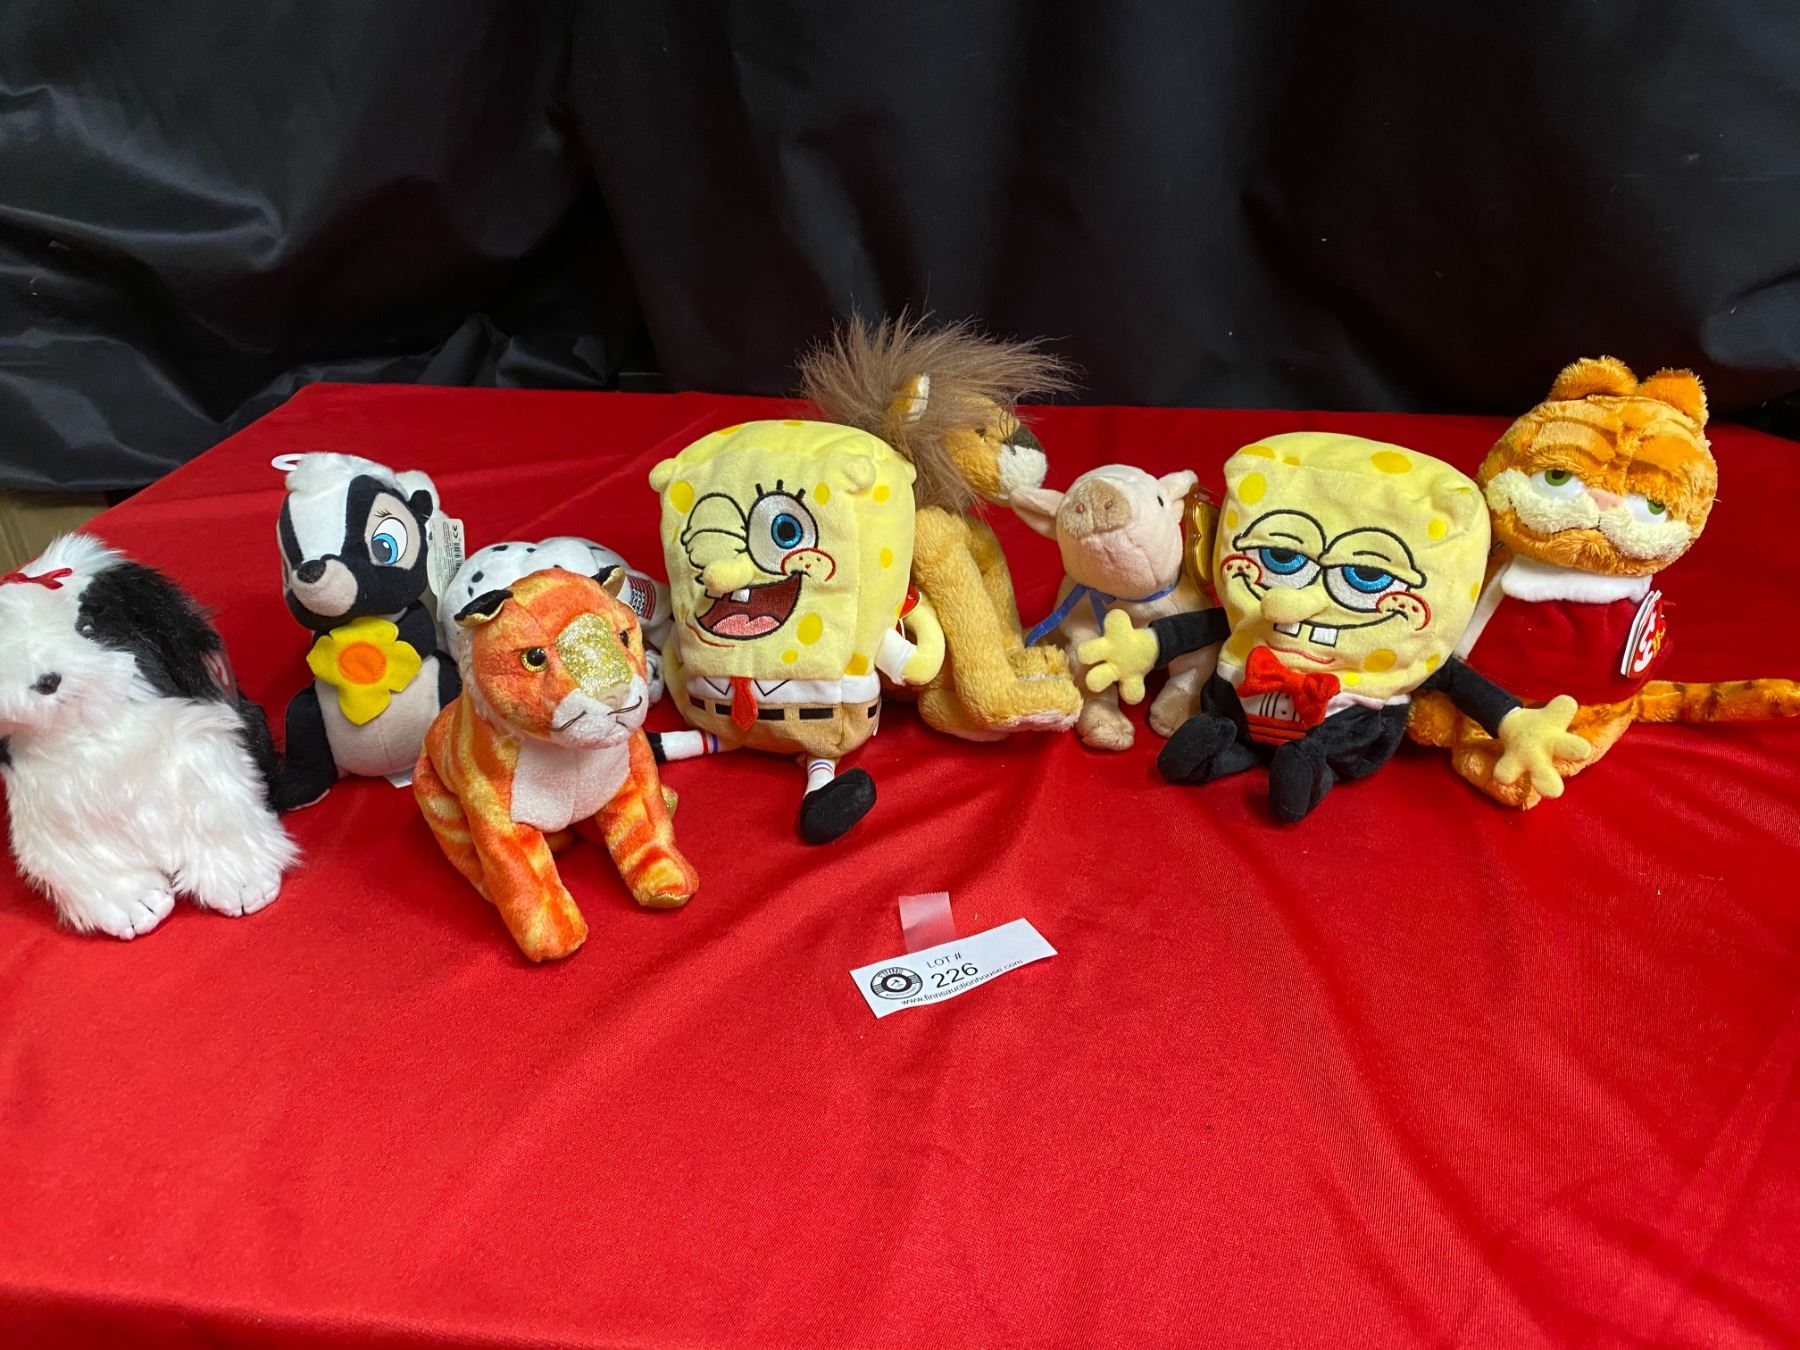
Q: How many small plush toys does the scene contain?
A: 9